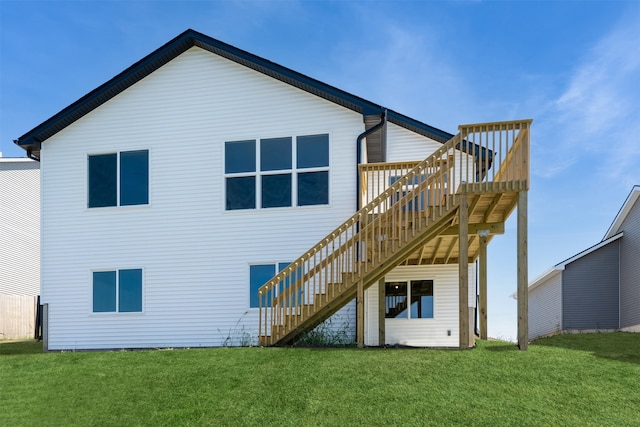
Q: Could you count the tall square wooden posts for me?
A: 5